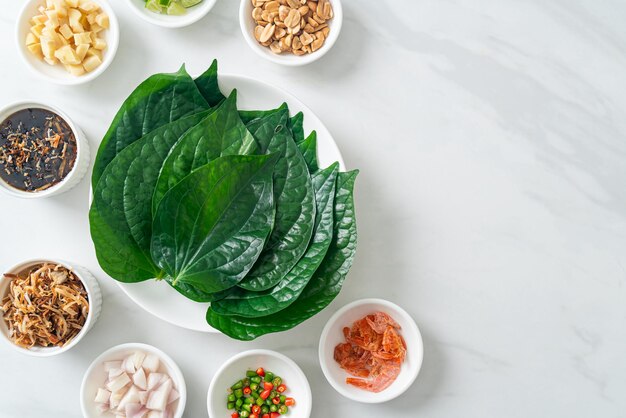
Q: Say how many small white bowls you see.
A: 8